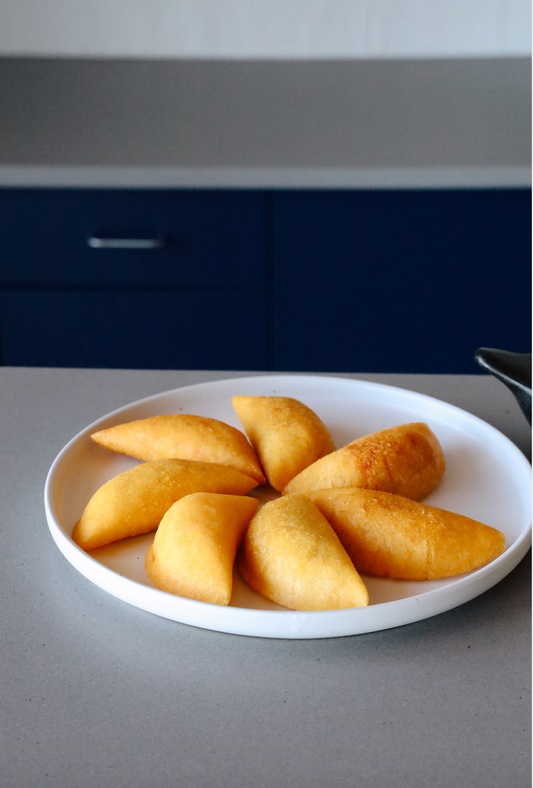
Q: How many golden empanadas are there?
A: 7